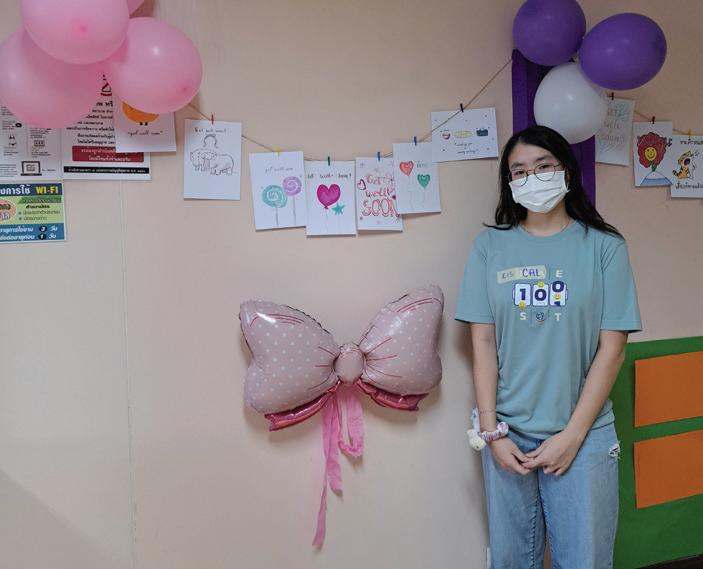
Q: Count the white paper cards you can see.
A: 10